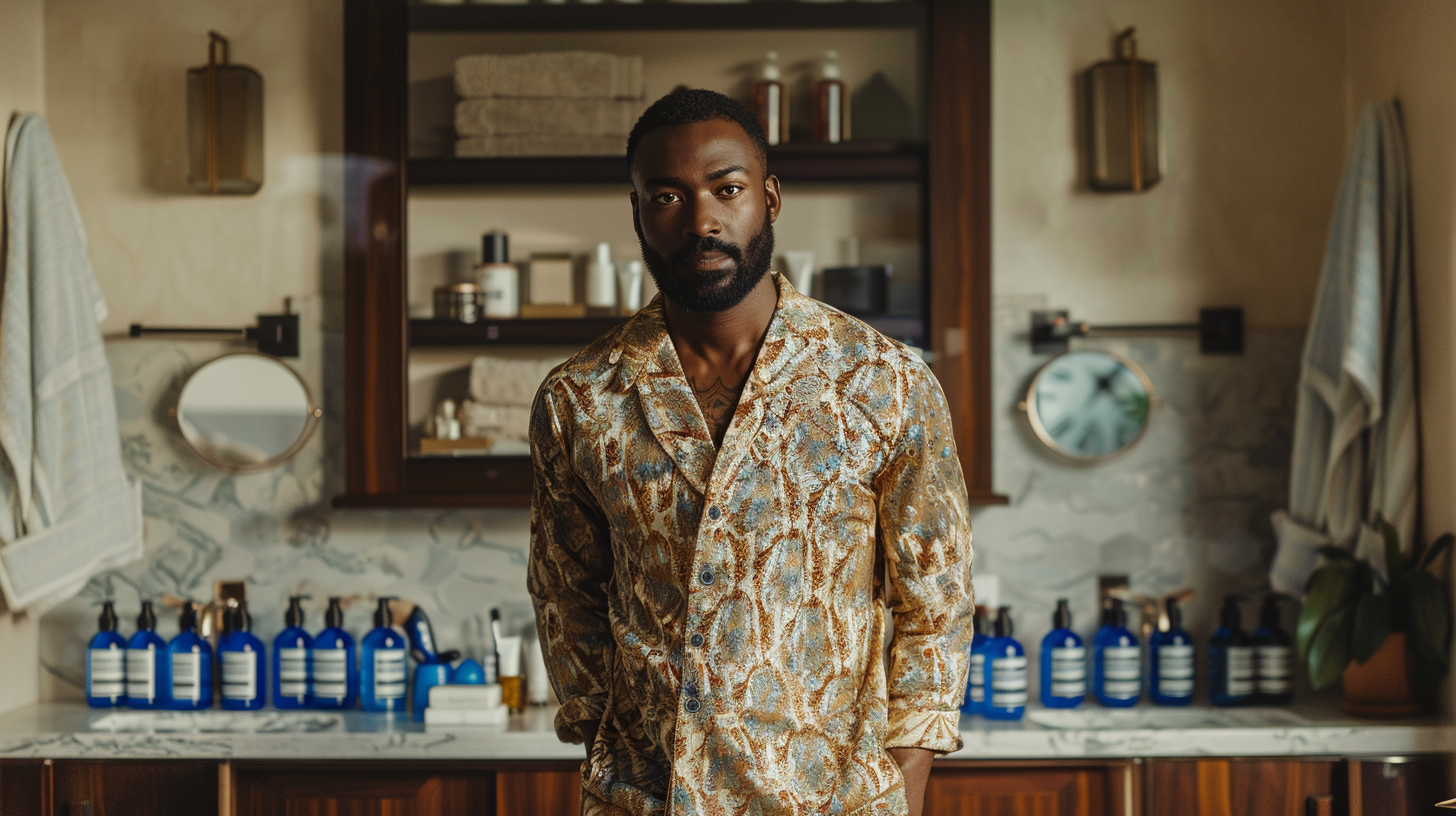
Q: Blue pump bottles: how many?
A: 14